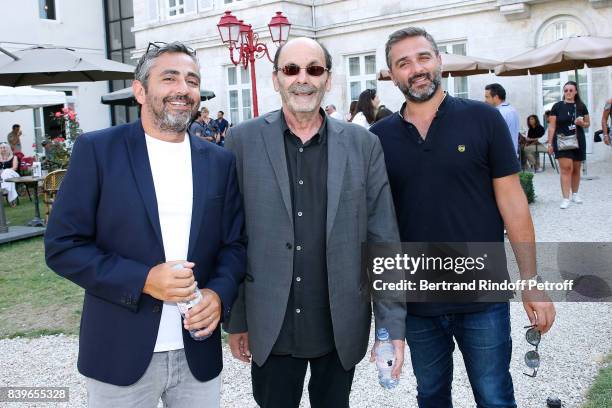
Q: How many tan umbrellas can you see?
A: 2